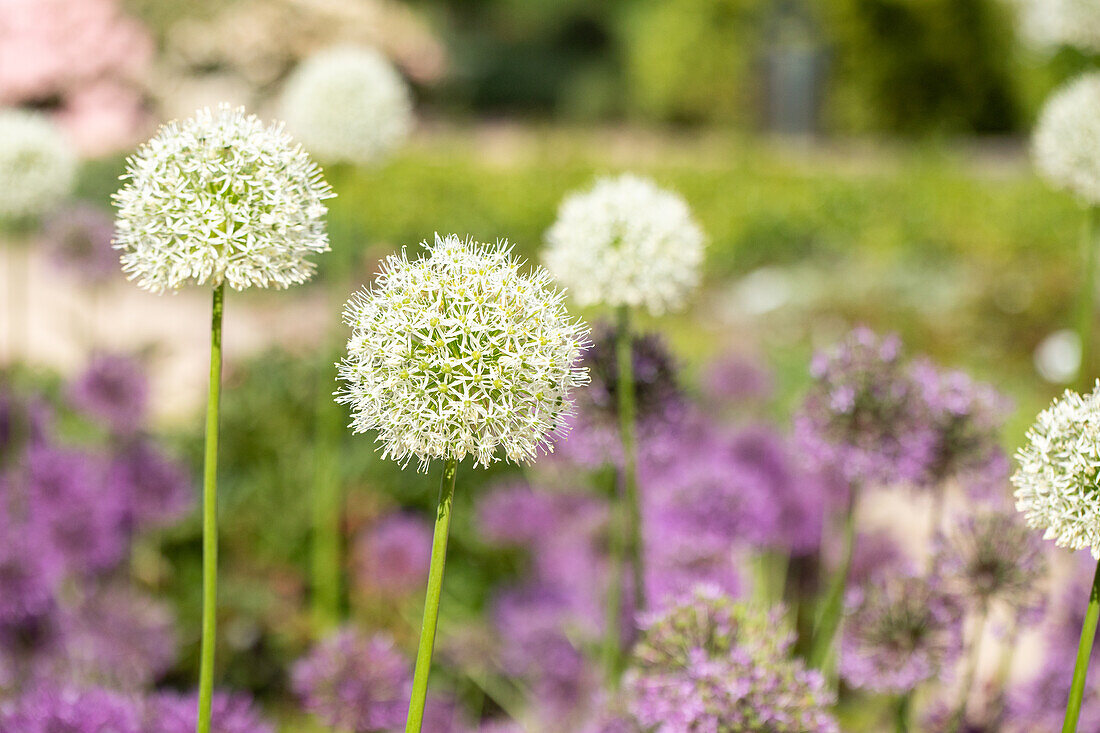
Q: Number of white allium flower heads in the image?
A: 7